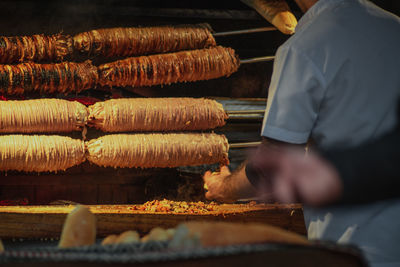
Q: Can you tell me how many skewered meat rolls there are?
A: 8